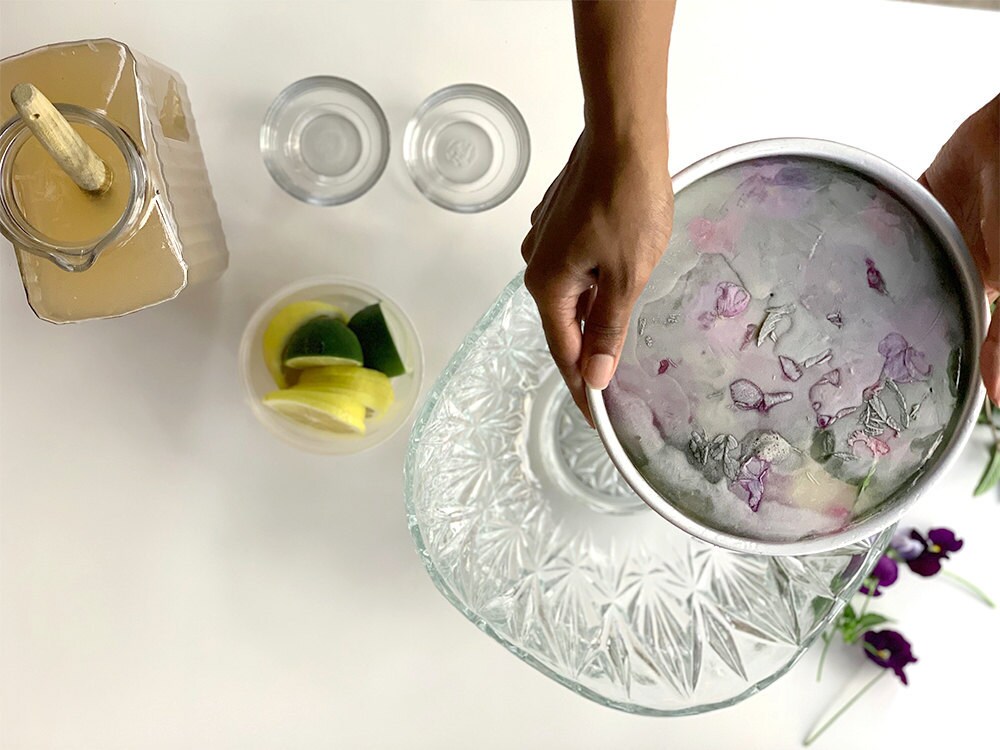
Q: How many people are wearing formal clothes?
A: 0